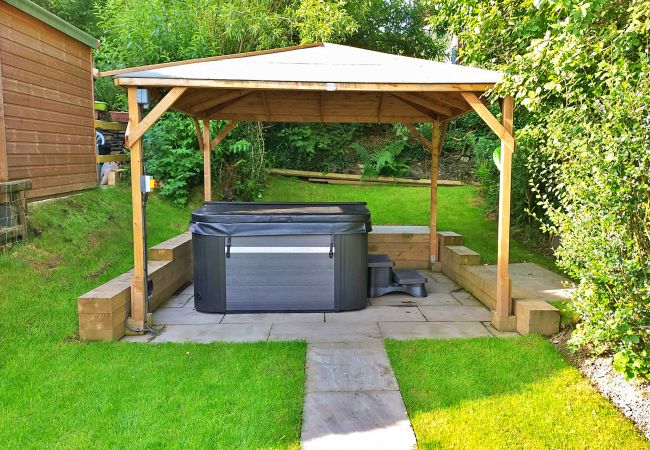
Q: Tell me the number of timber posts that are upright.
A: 4